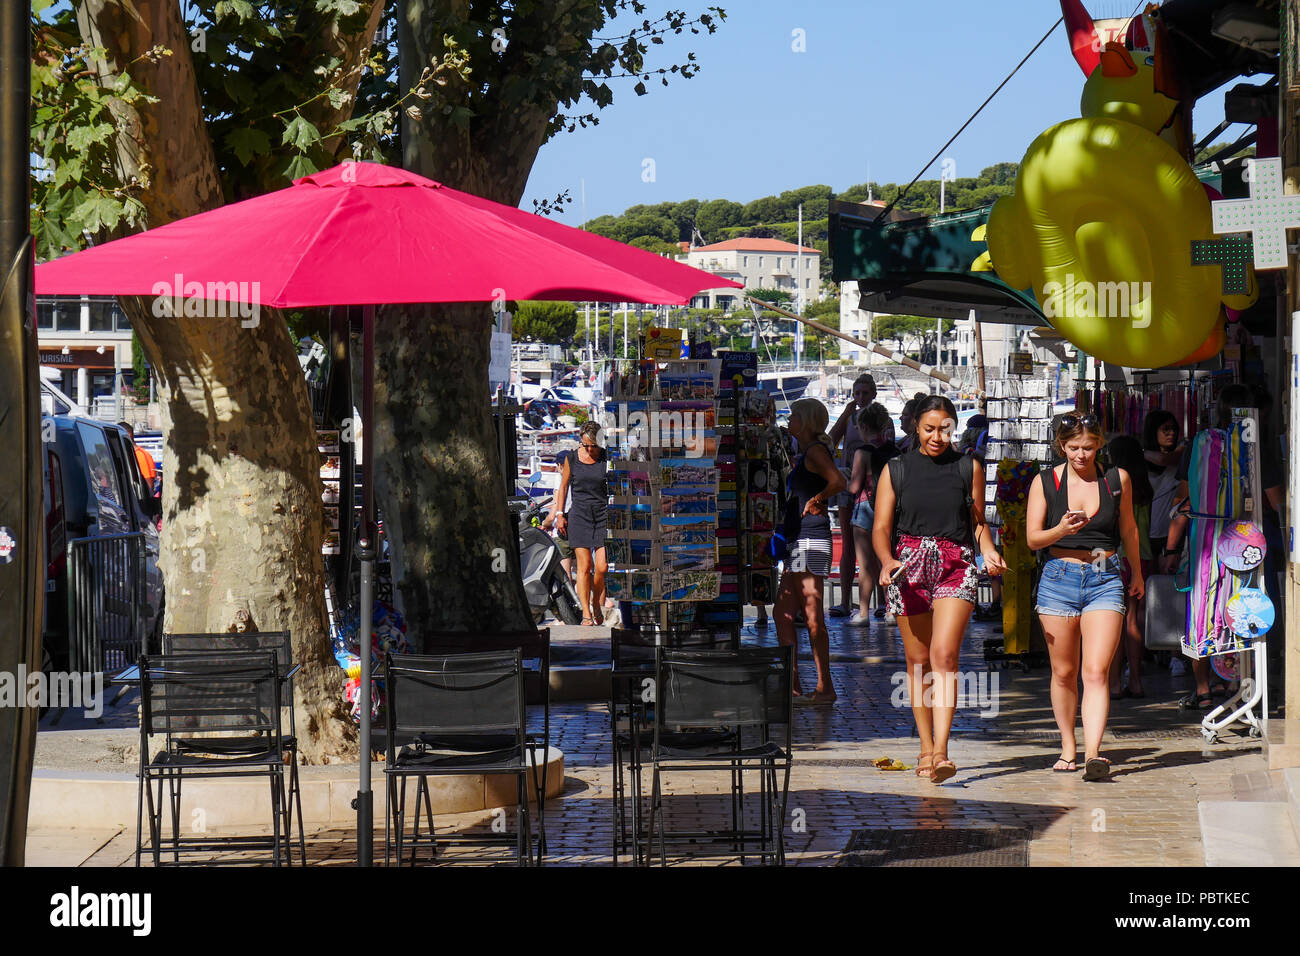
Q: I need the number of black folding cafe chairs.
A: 6